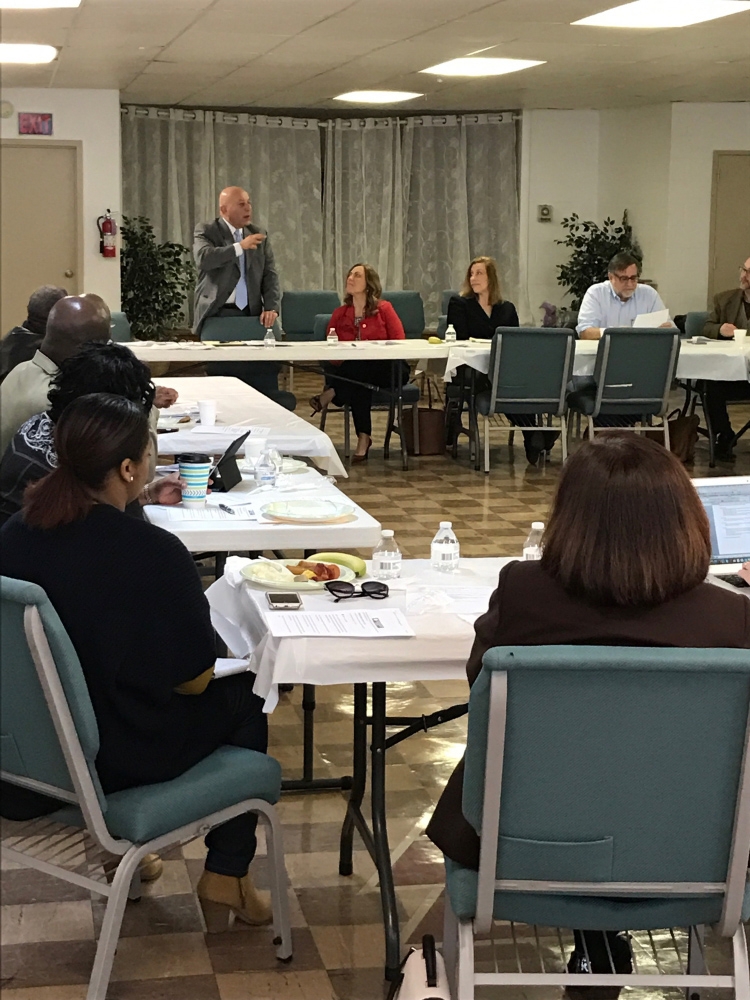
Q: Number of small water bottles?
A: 8